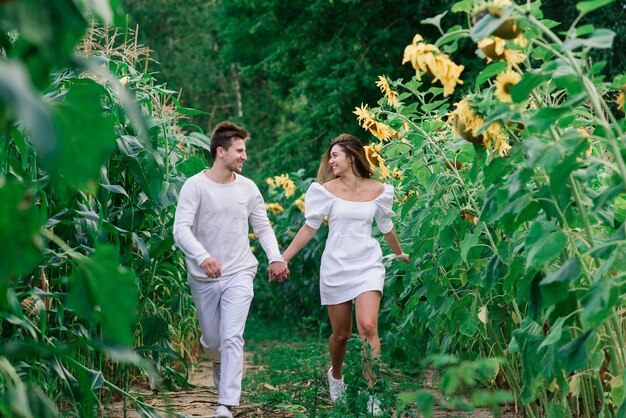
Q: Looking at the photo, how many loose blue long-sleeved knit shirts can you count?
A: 0